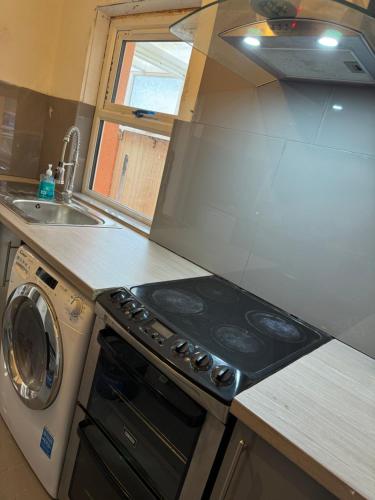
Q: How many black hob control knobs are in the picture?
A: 6